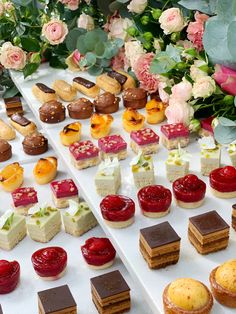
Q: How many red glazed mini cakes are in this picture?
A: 7